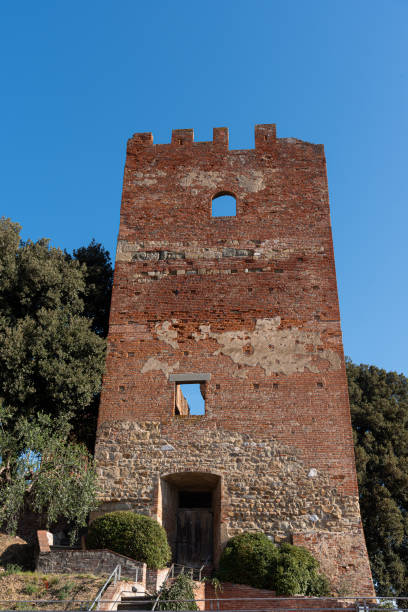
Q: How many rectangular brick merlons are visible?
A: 4